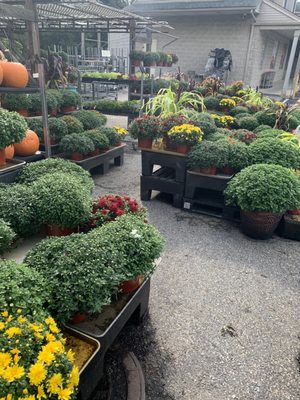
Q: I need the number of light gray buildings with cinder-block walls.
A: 1